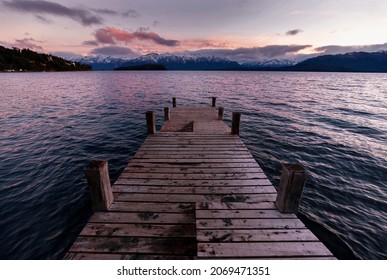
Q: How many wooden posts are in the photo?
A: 8